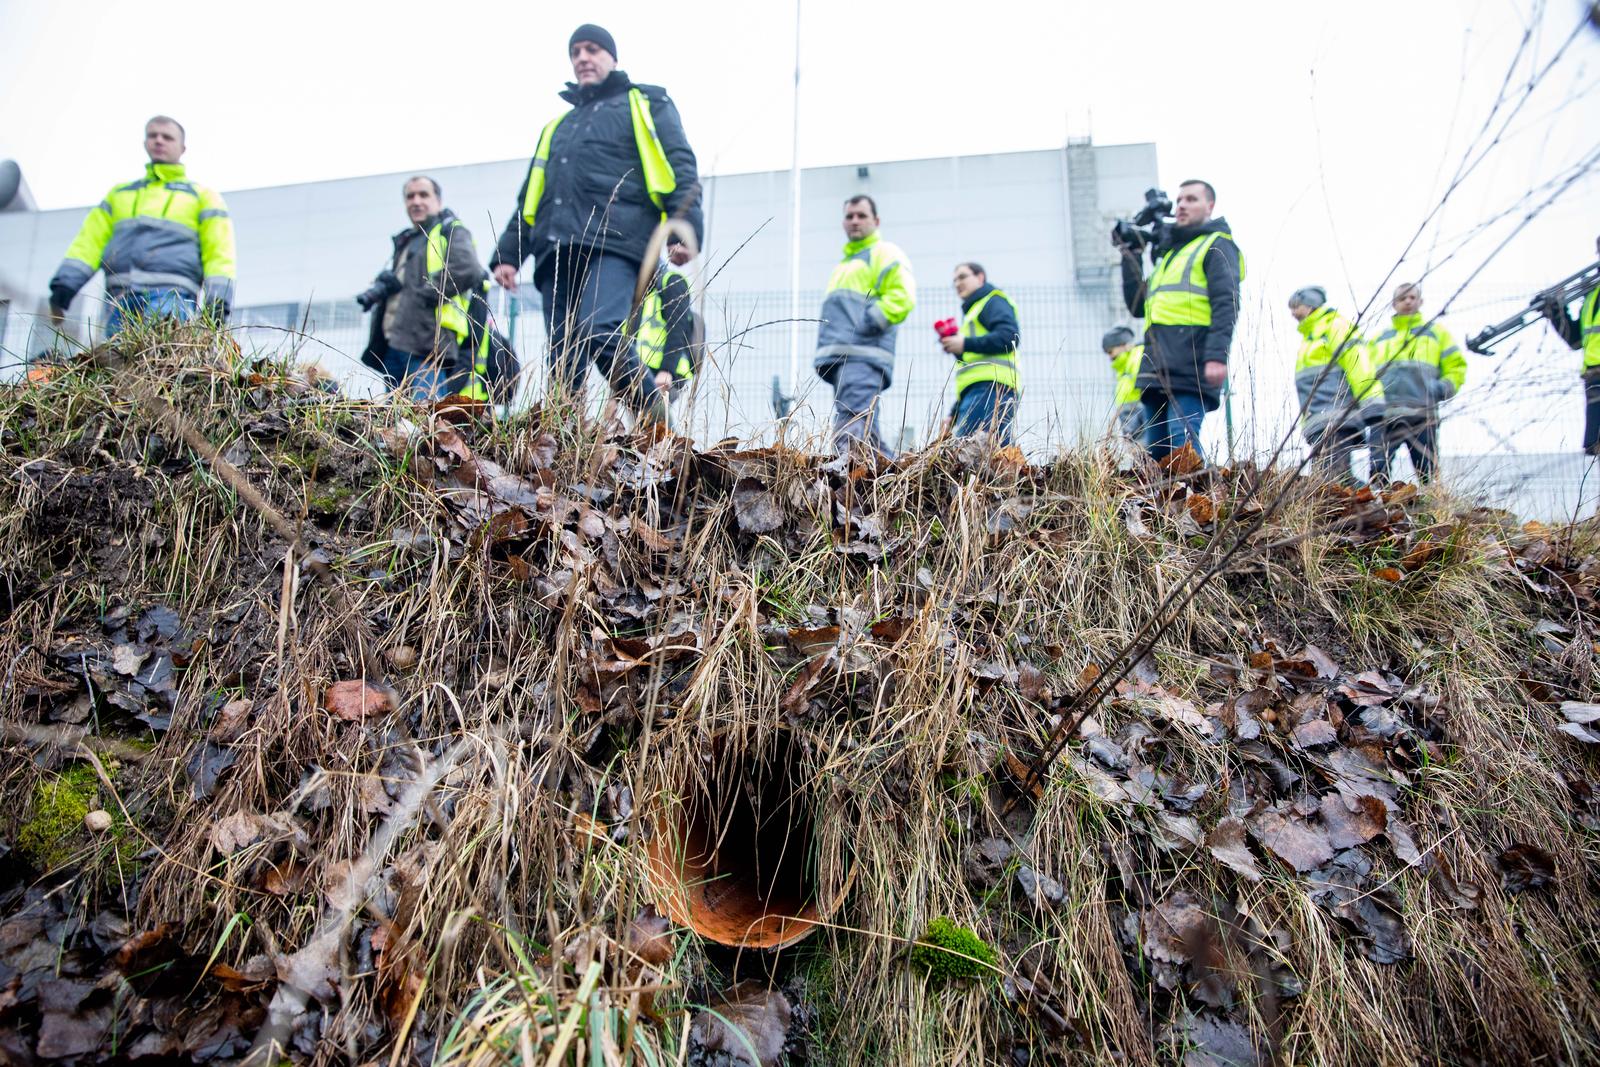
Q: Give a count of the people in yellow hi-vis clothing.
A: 12